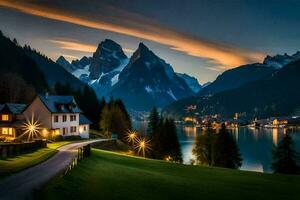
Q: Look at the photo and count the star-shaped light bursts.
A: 3